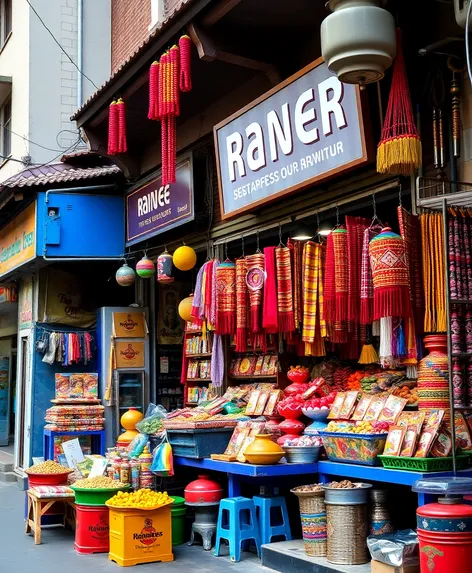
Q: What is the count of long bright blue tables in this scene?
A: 2